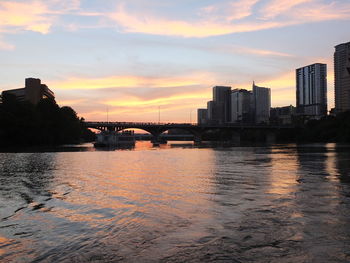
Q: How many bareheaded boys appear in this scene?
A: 0